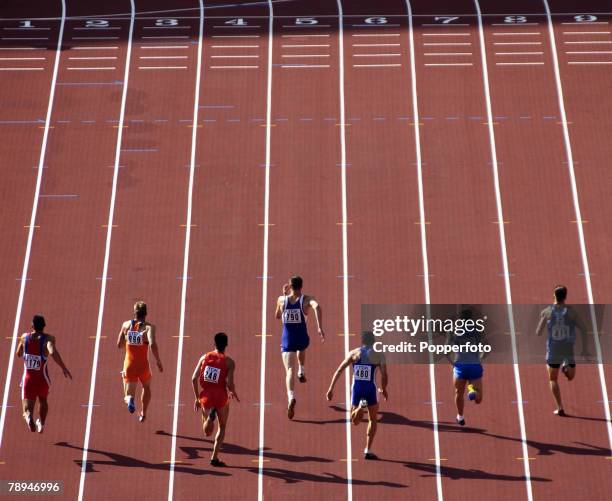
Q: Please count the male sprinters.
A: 7